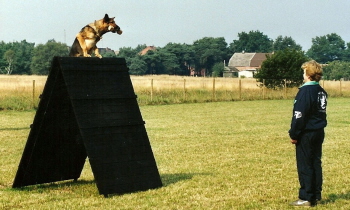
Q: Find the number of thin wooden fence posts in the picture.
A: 9